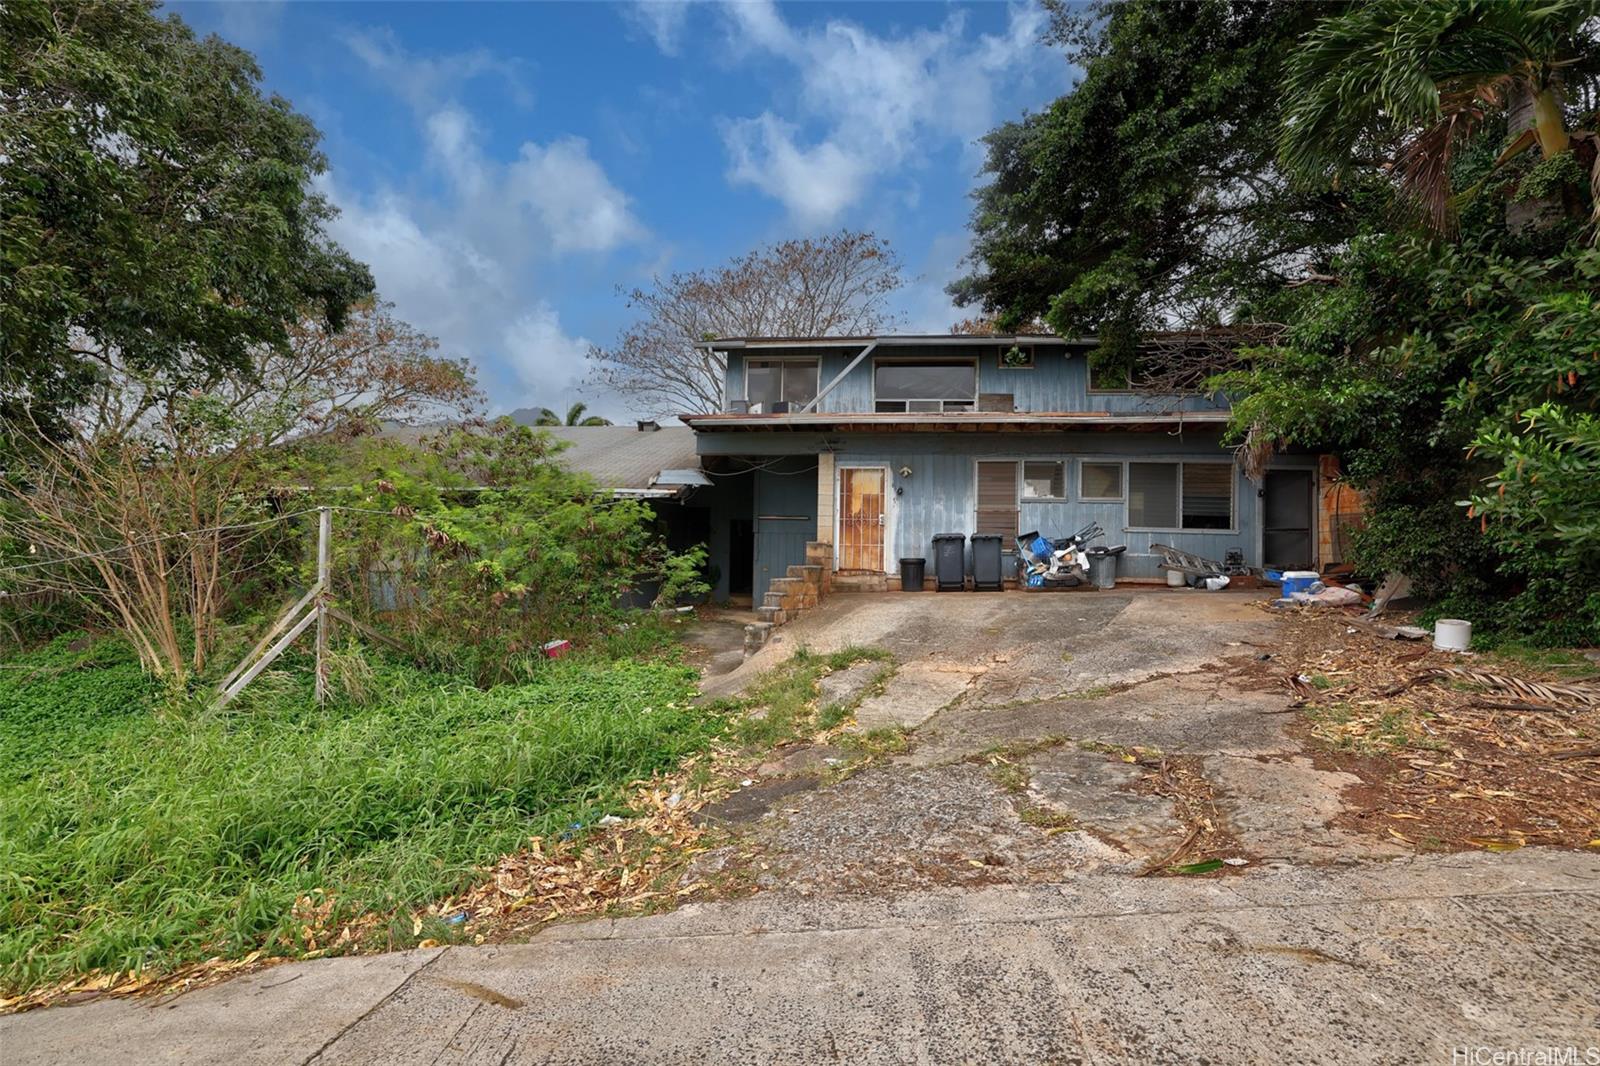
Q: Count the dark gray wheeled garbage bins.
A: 2